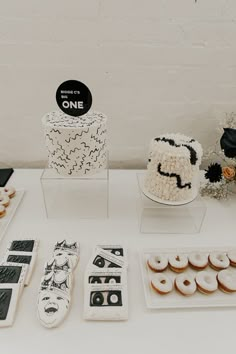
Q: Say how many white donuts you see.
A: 12